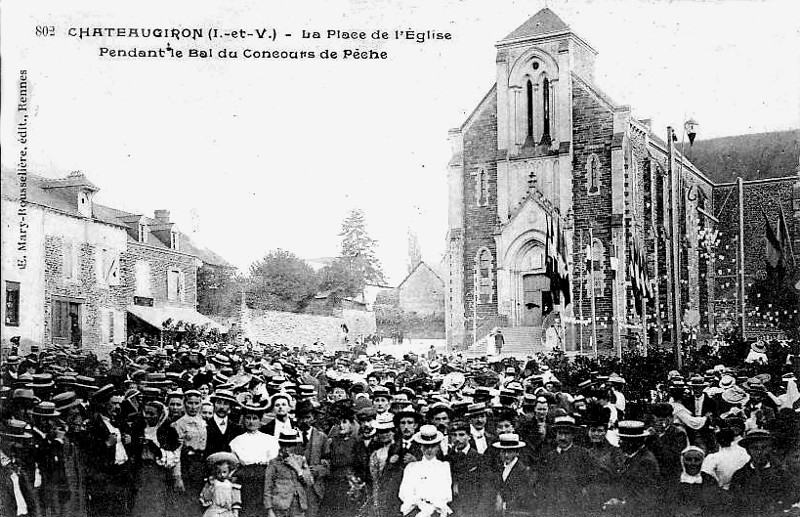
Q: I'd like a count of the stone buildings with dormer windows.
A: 2